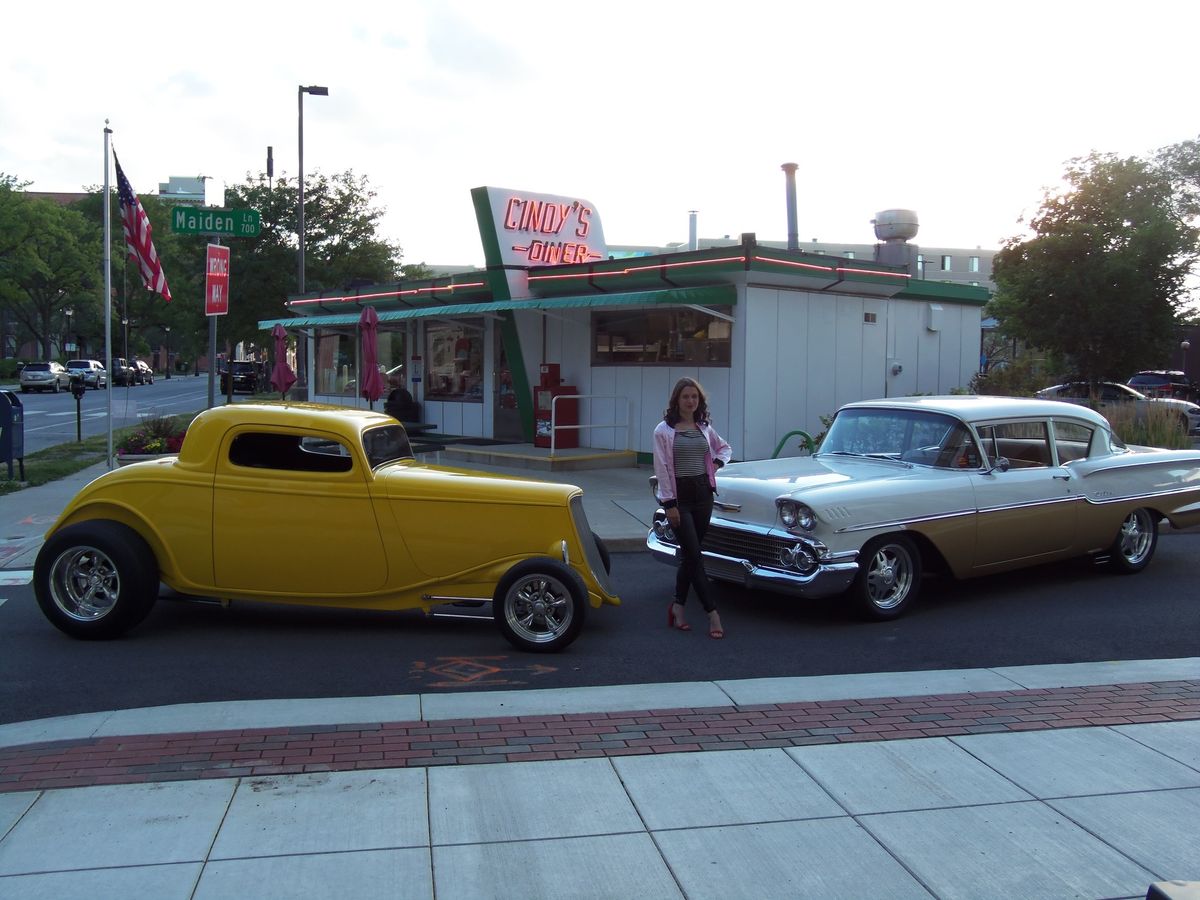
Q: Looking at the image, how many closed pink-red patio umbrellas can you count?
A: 2